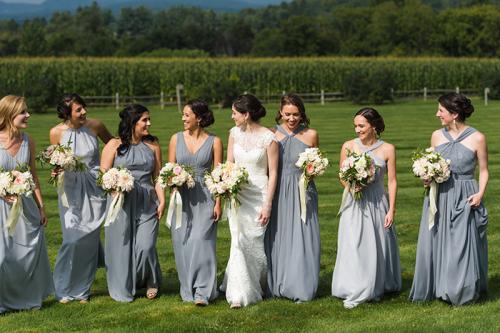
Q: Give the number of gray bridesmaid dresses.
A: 7